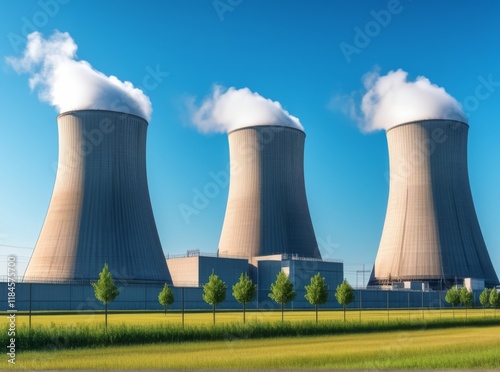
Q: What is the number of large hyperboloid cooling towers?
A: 3